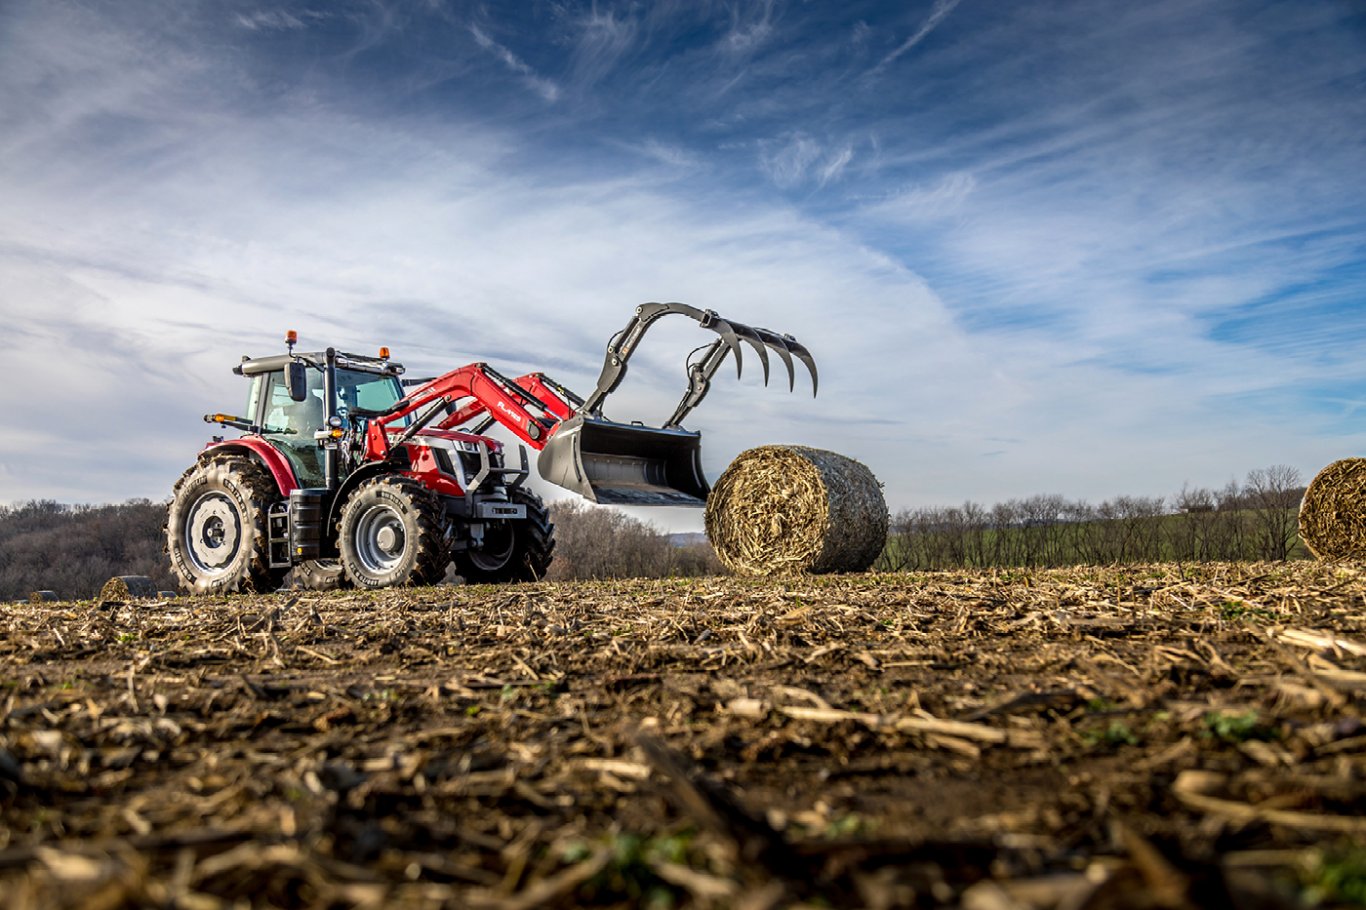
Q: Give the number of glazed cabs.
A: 1